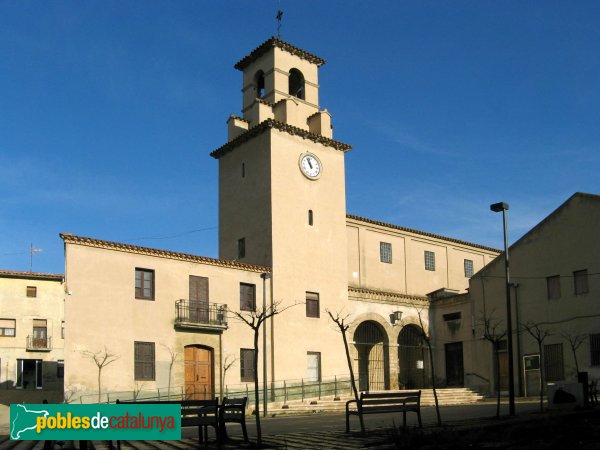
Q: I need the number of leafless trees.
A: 9